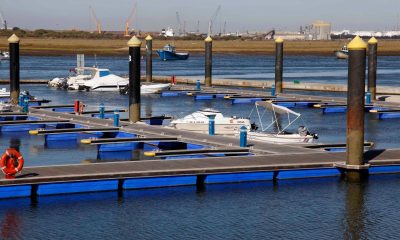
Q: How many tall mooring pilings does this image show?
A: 7